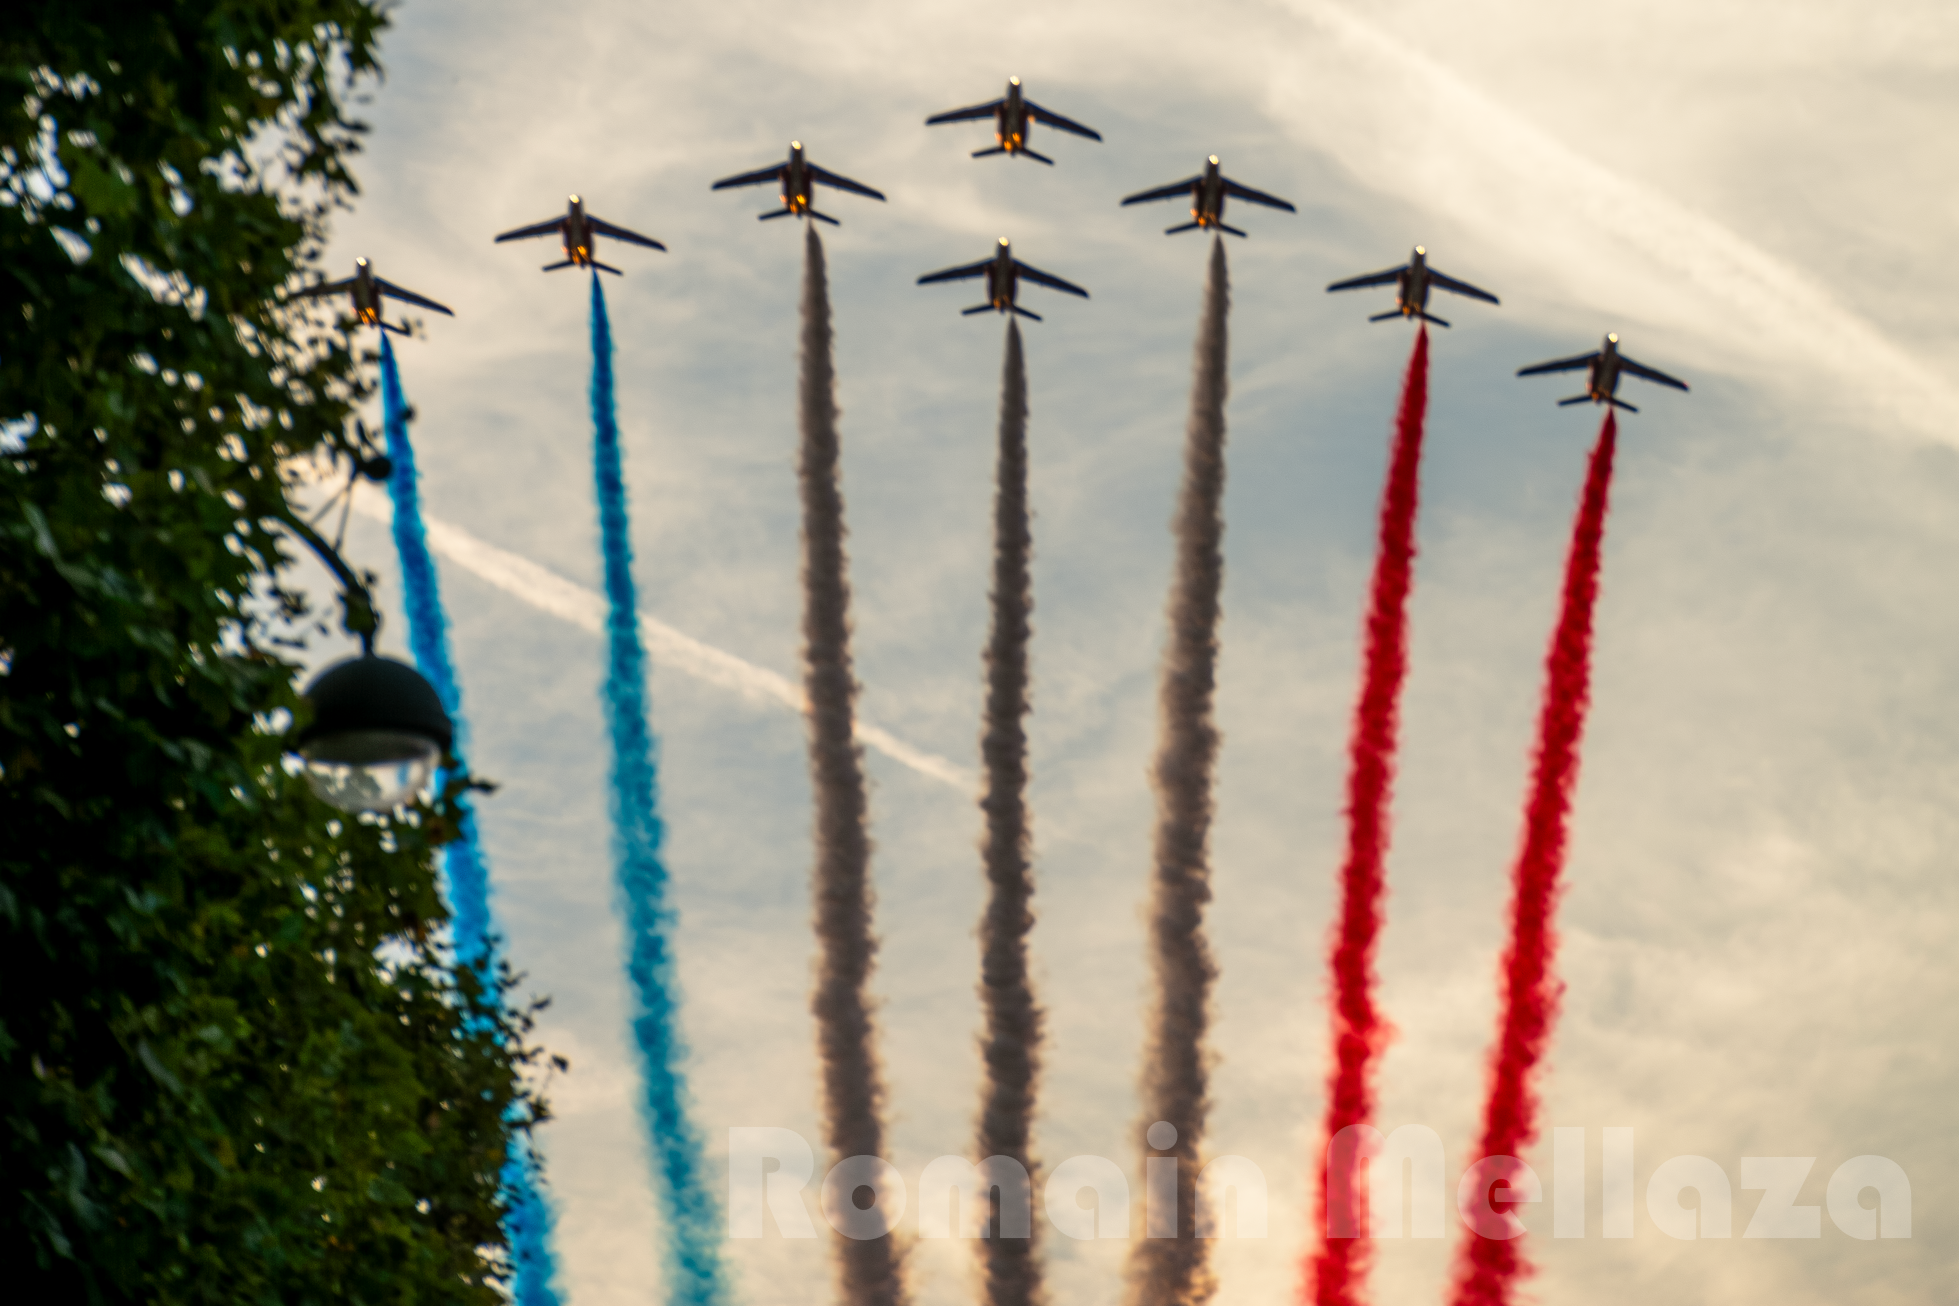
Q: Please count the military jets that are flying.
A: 8